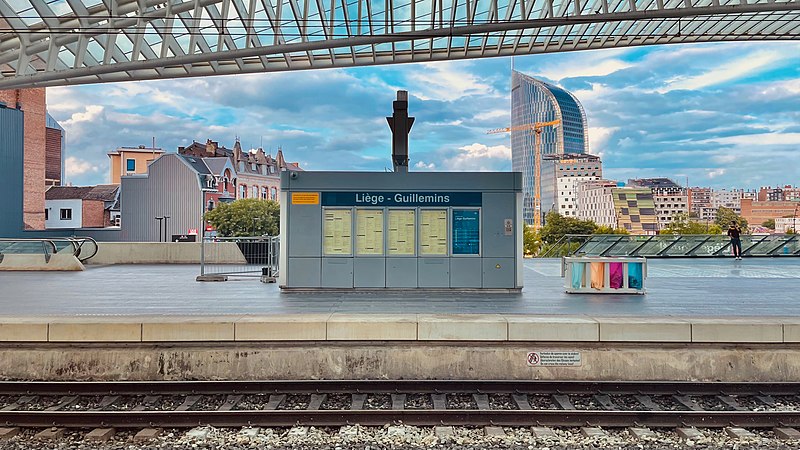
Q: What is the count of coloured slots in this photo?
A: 4